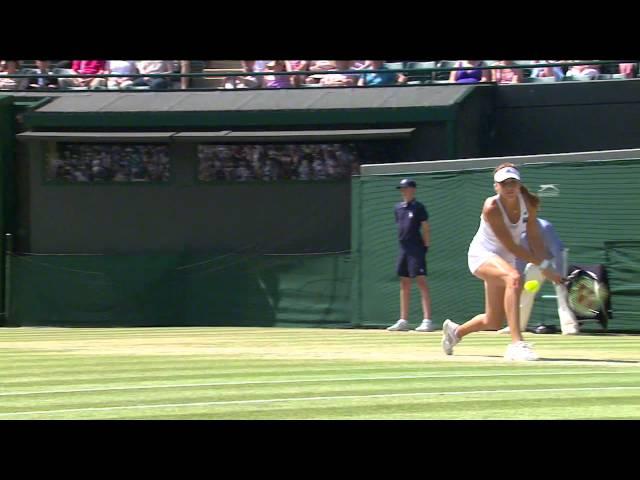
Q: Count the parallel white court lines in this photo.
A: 2